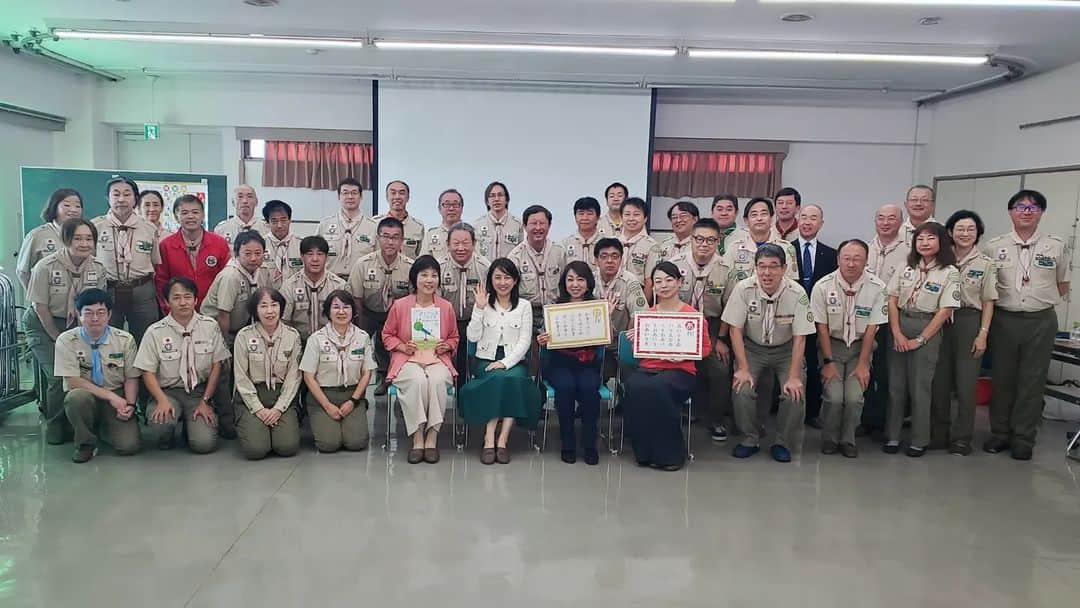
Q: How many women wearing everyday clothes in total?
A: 4